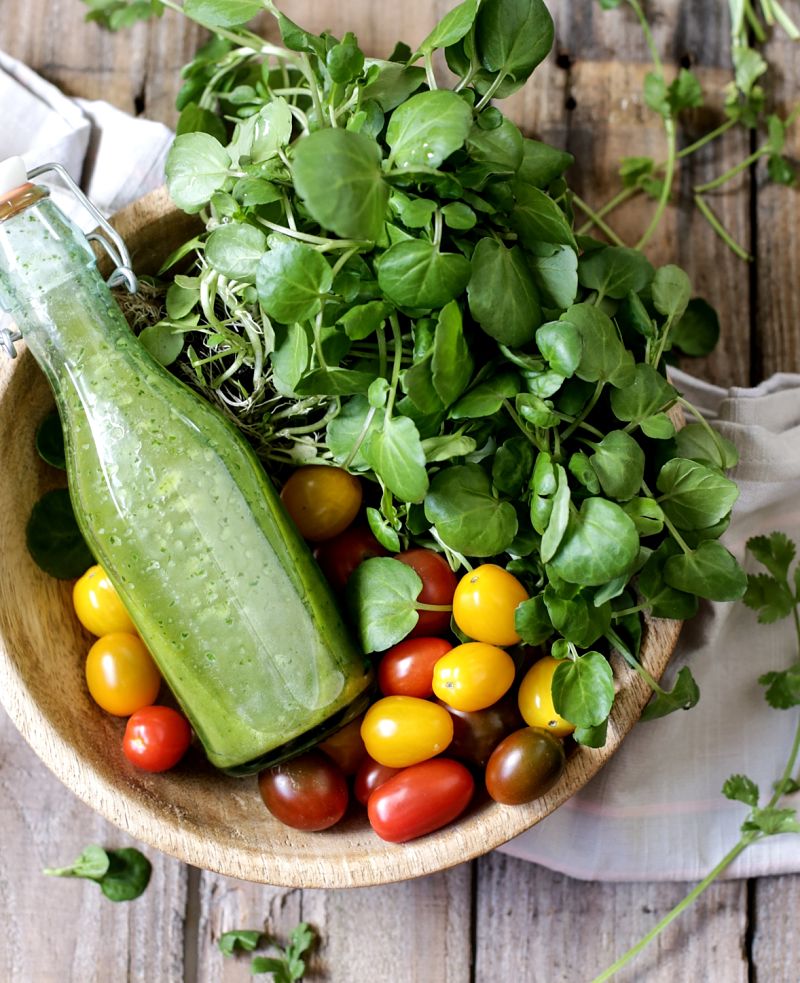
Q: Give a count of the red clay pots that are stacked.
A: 0